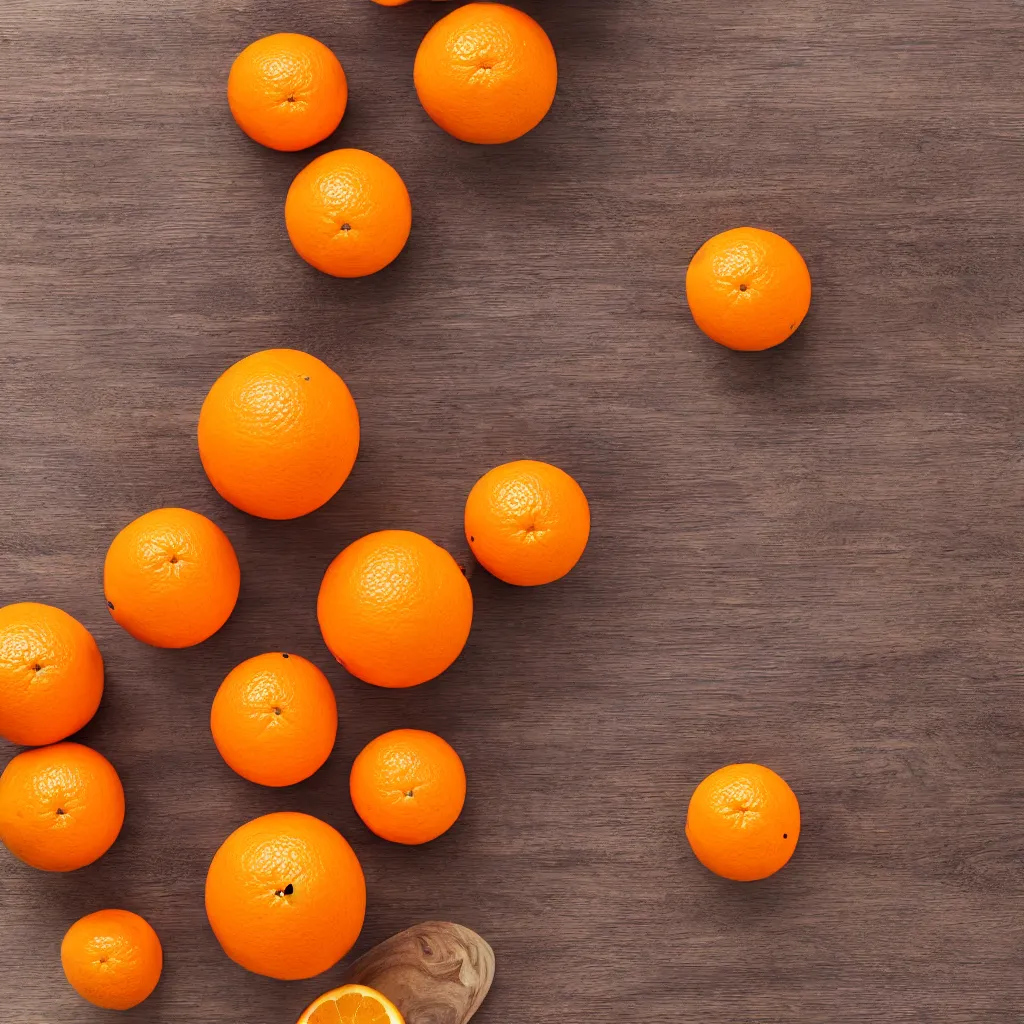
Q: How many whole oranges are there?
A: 15